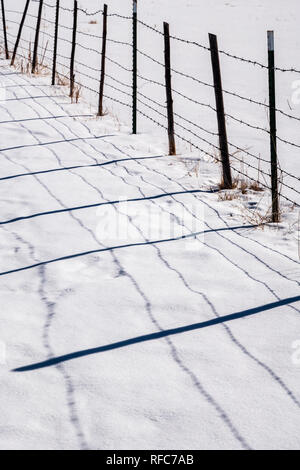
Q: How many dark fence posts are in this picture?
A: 10